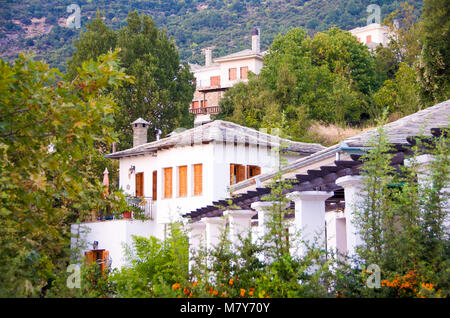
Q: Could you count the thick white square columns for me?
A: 7